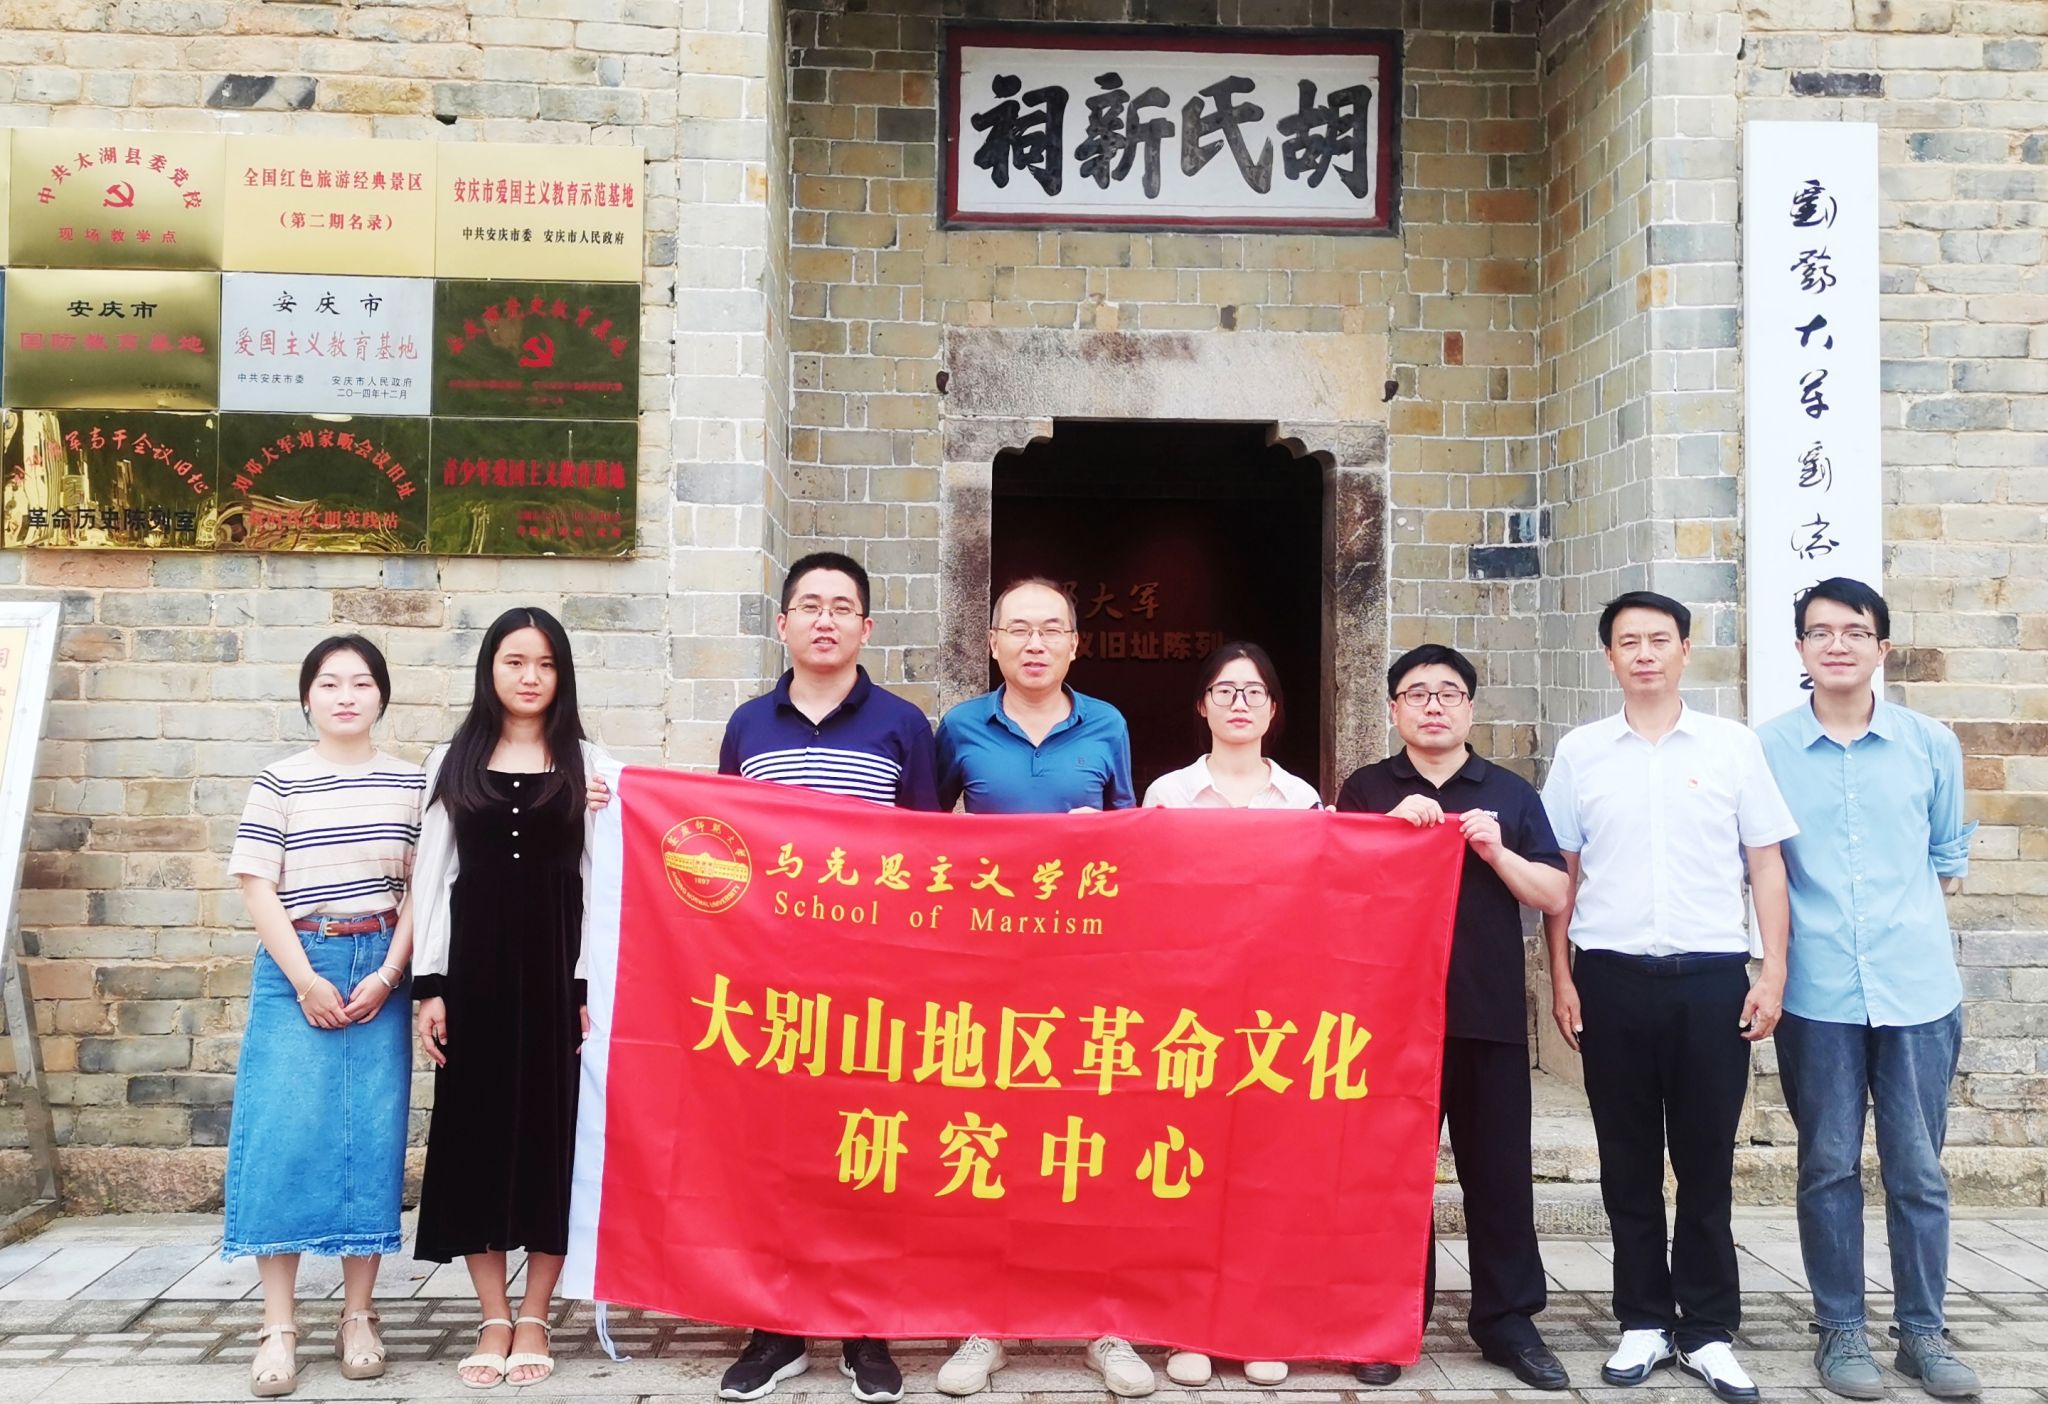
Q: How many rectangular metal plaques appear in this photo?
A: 9